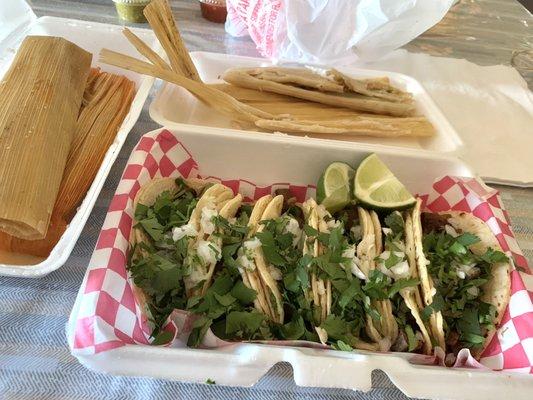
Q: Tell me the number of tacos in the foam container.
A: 6